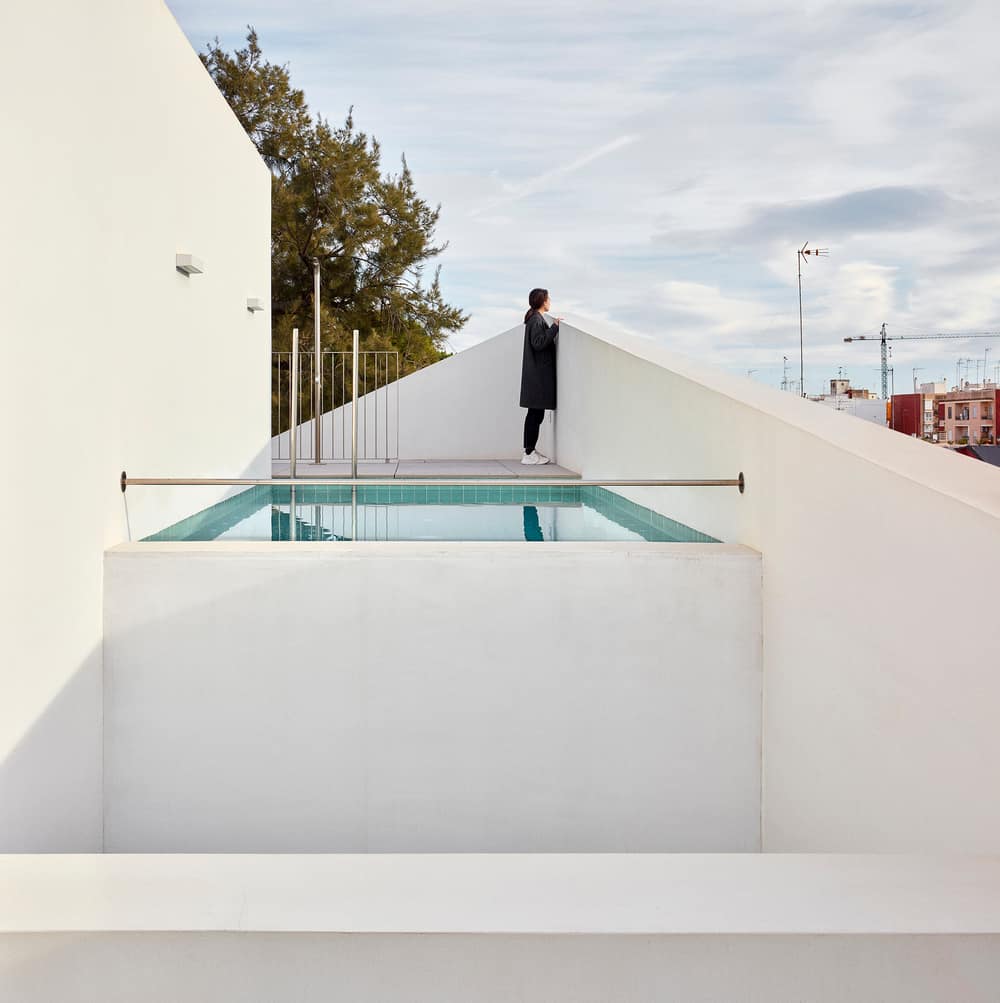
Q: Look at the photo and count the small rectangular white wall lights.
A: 2